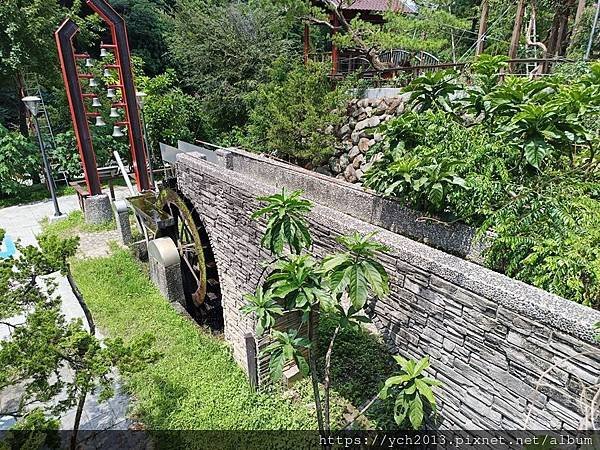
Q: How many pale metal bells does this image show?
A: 9